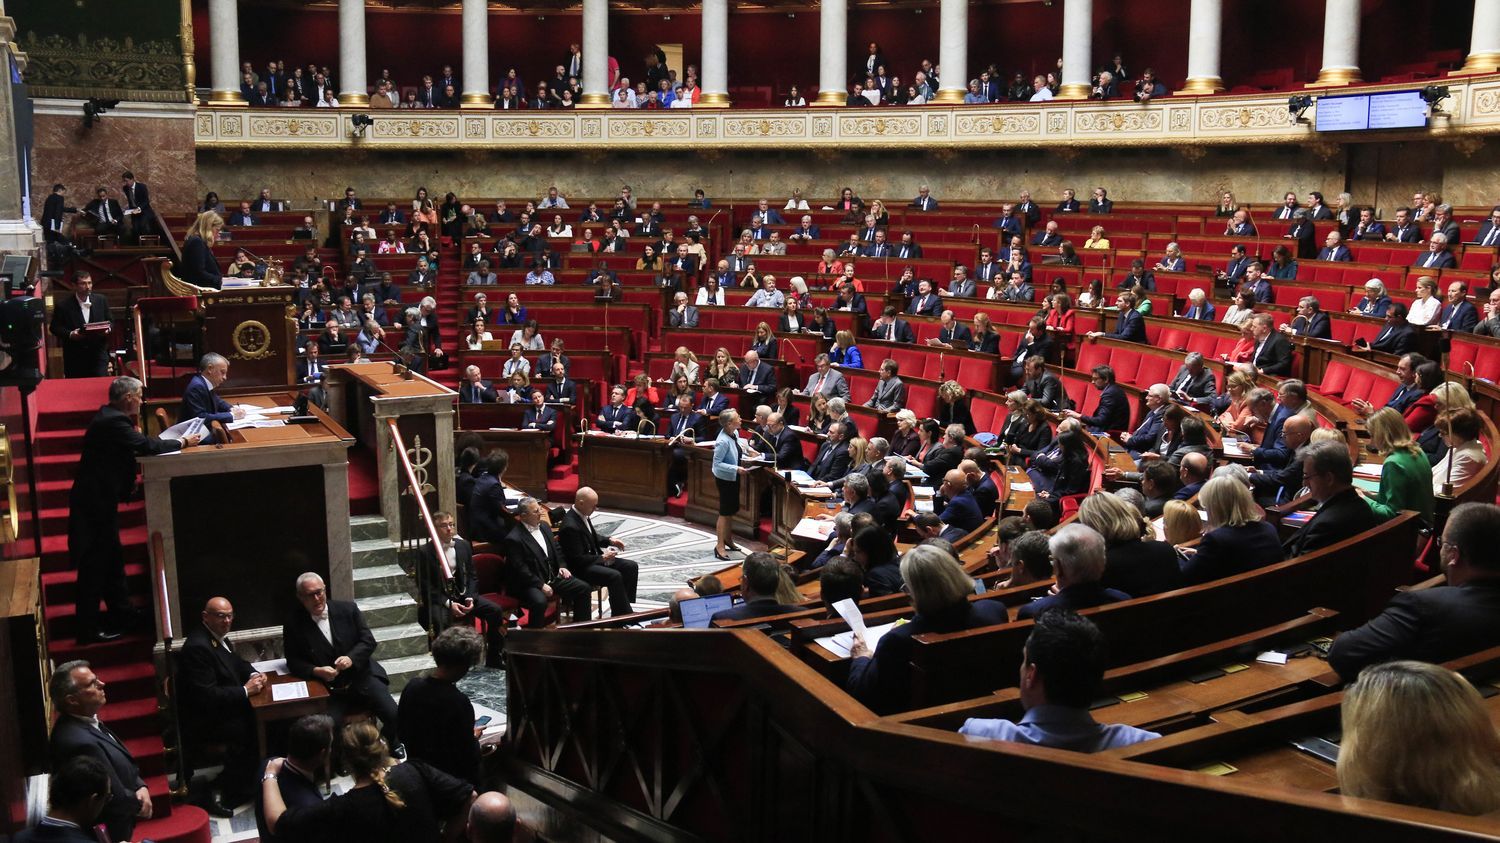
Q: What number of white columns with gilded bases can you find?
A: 11